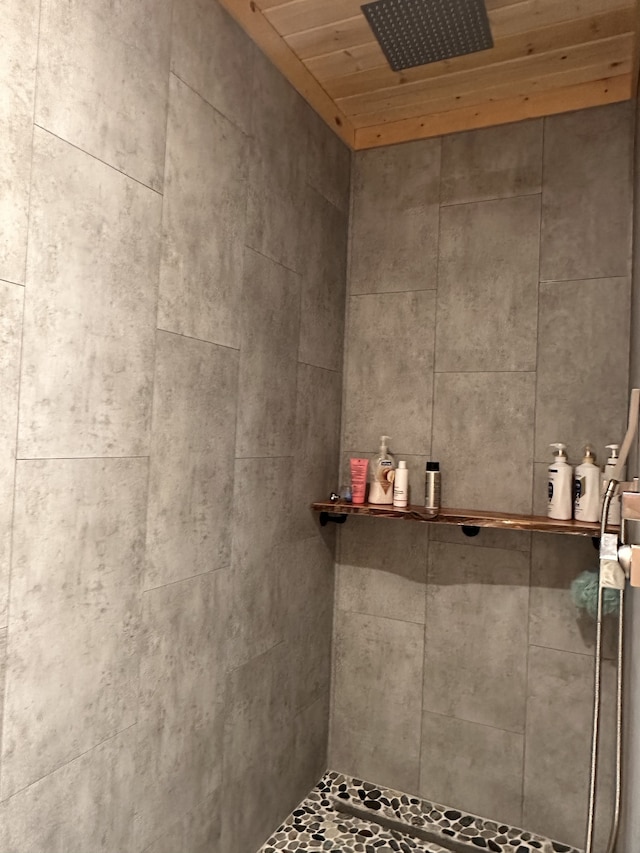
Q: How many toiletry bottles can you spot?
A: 7